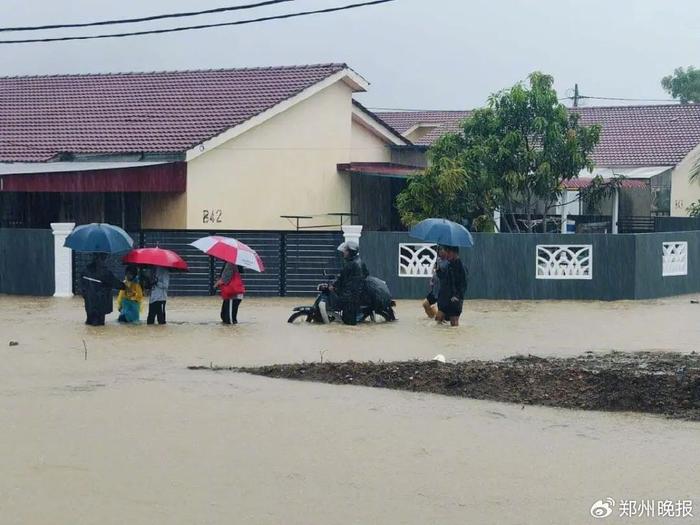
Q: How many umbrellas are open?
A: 4